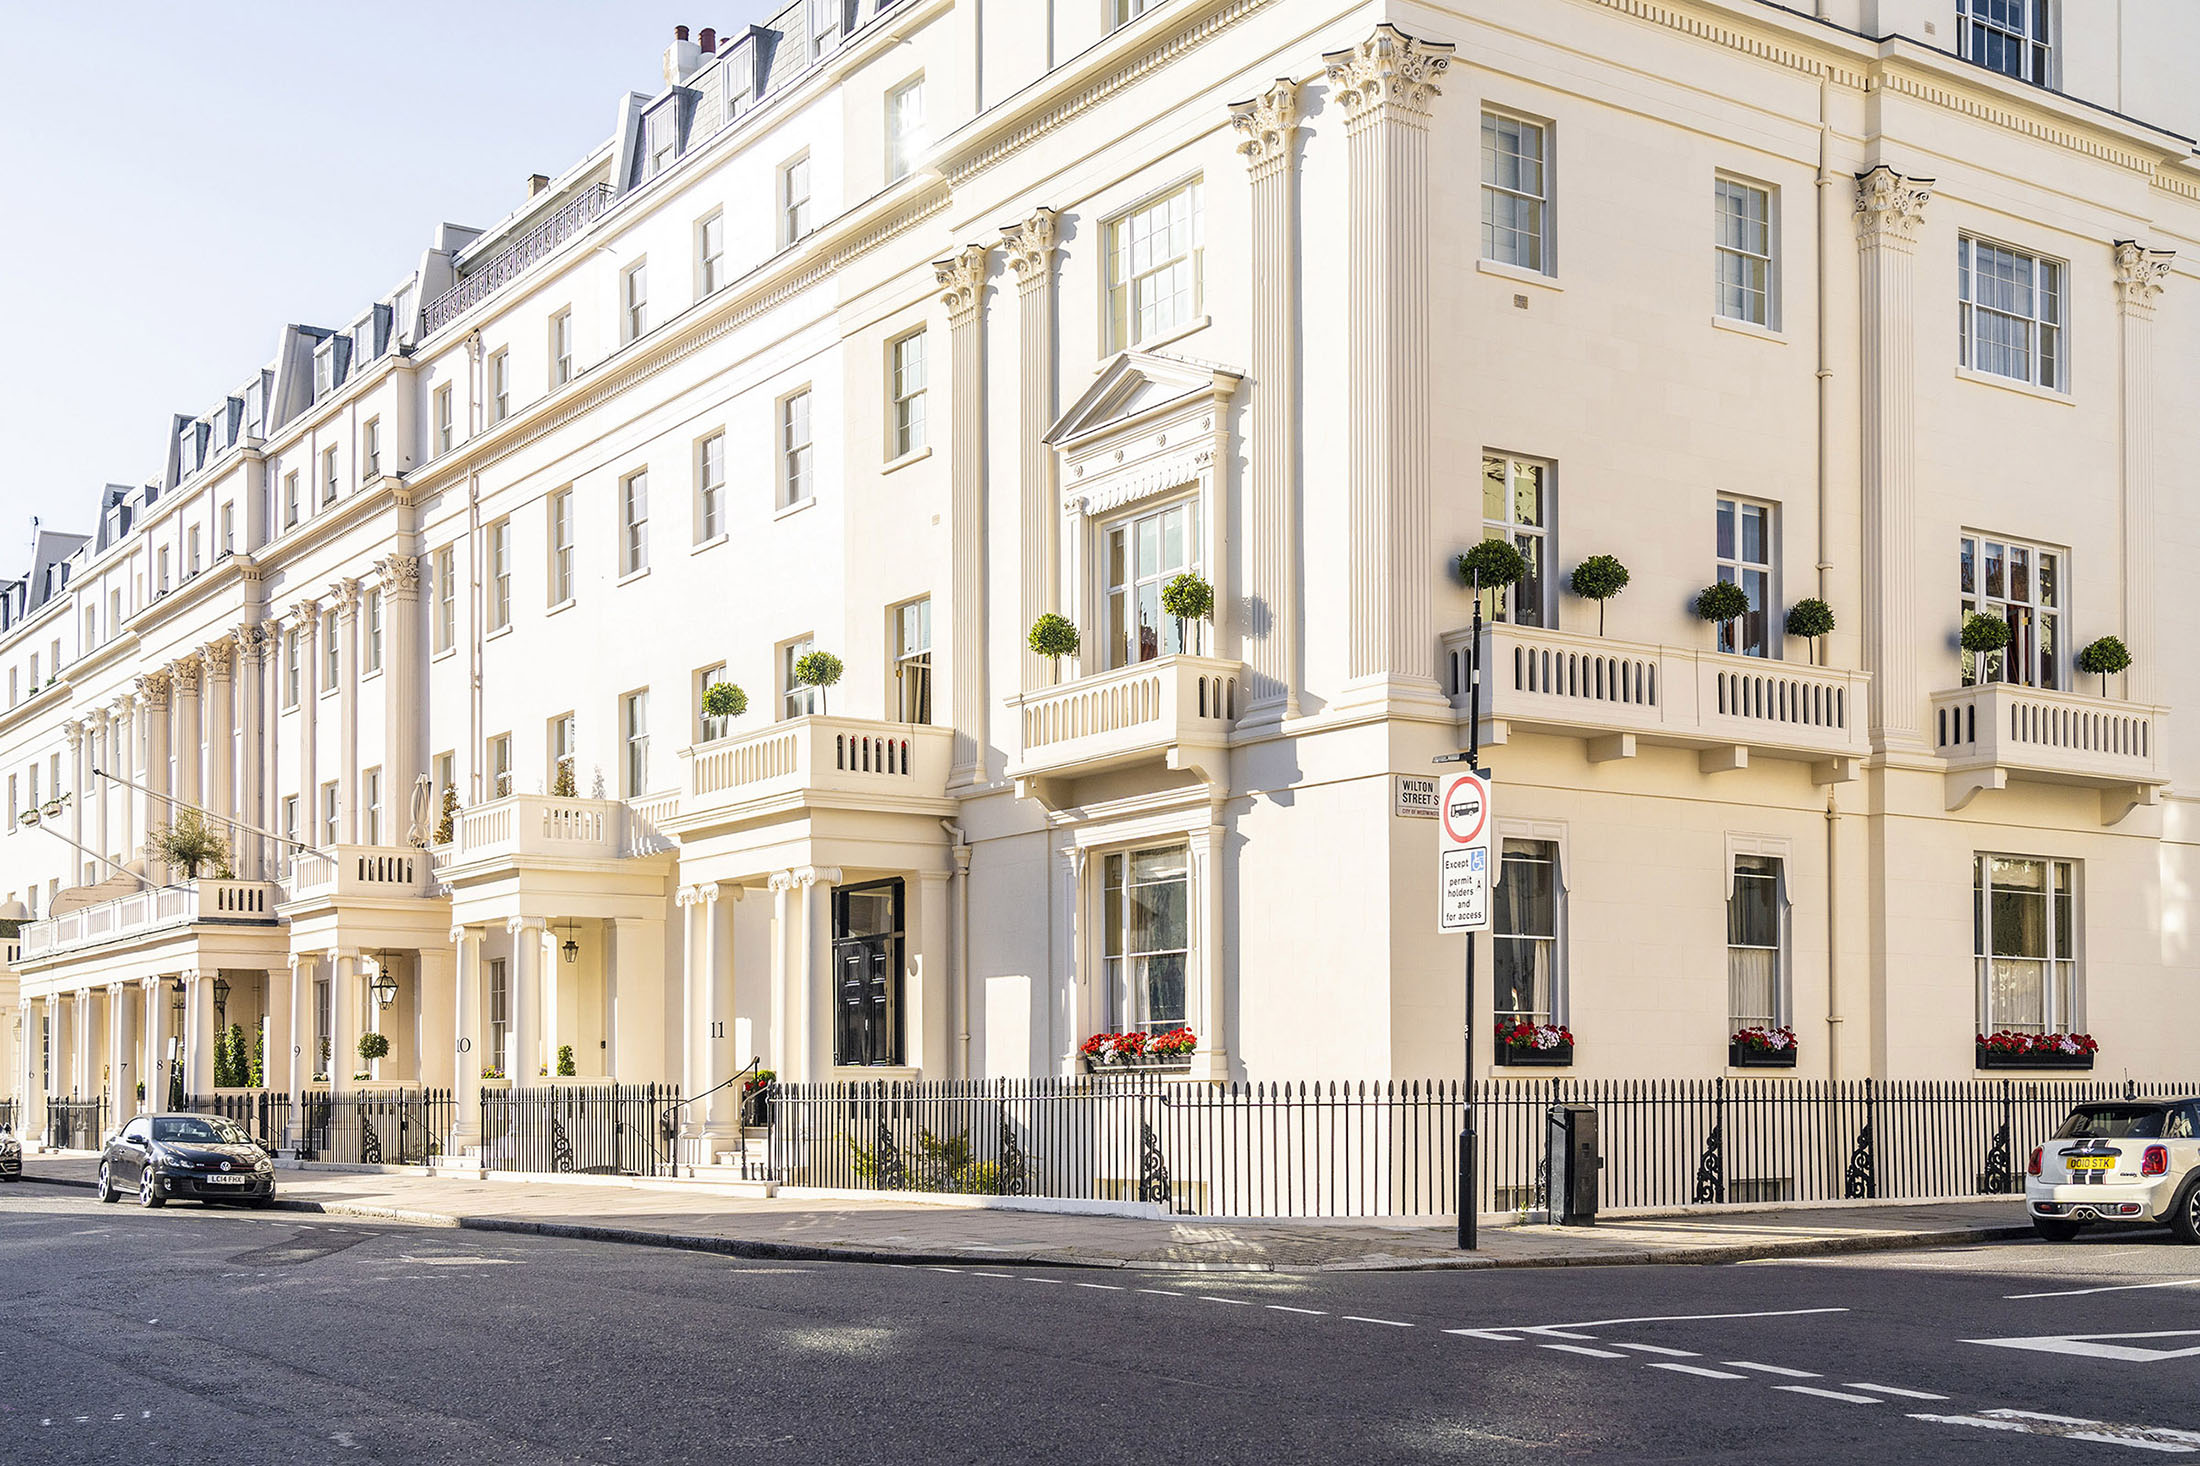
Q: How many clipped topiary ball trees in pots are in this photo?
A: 11